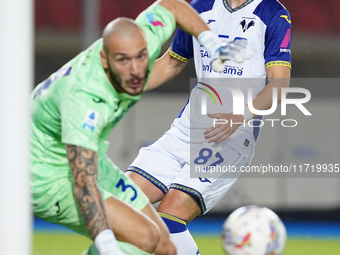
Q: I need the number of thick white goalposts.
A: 1